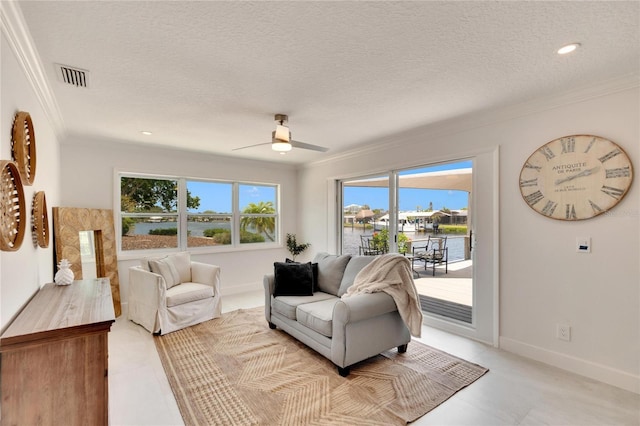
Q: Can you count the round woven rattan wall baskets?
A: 3